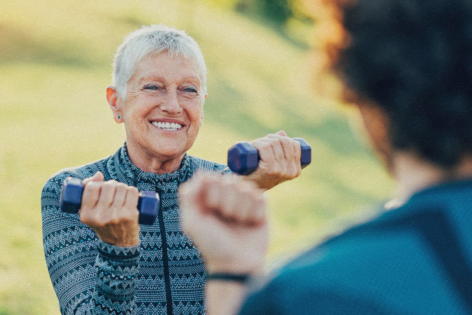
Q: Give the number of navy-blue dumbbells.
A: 2